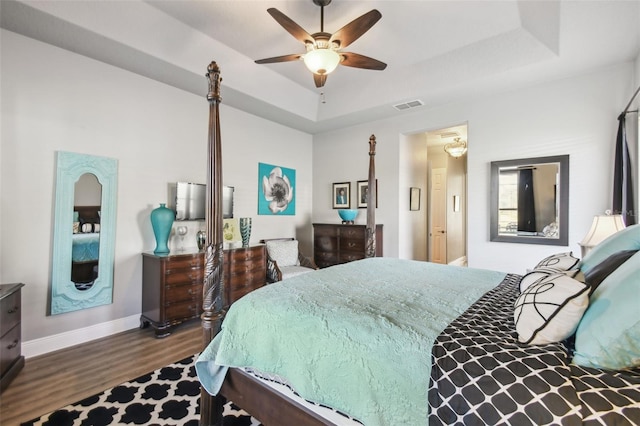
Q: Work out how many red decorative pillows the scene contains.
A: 0